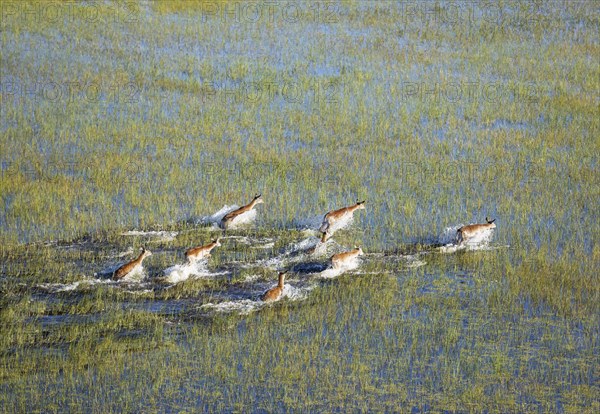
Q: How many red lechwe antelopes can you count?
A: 8